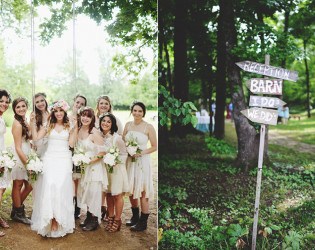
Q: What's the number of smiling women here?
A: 9